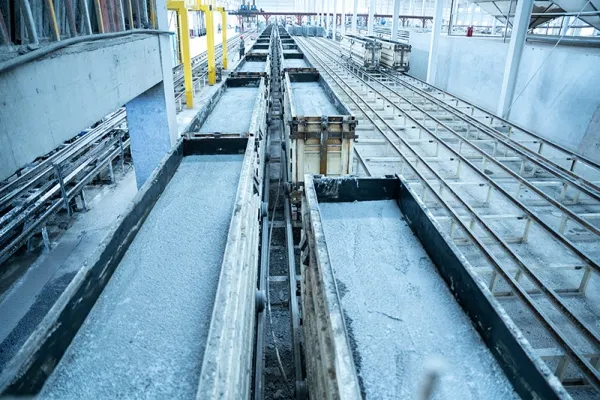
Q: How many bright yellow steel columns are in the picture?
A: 3